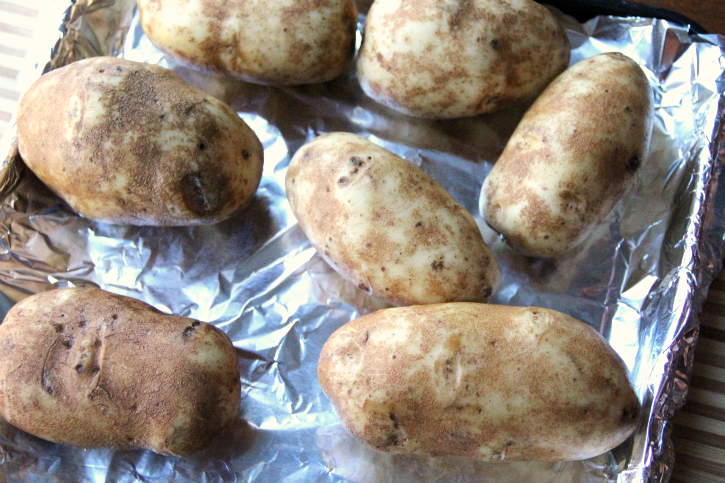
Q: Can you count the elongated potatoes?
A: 7